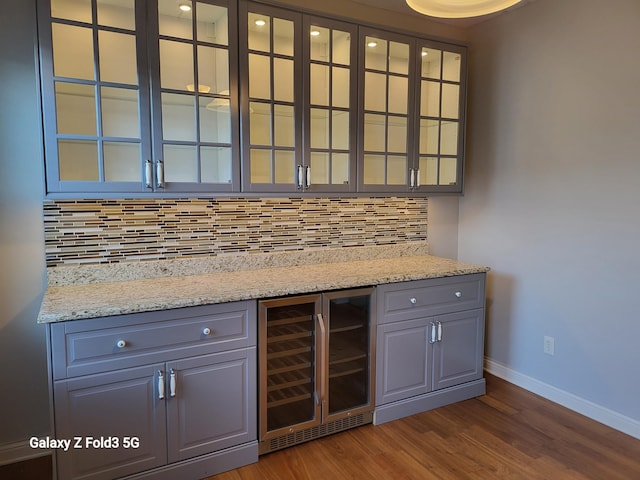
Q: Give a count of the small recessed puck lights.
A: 5